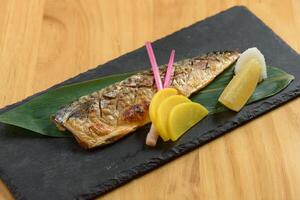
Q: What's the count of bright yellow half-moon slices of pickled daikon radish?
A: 3